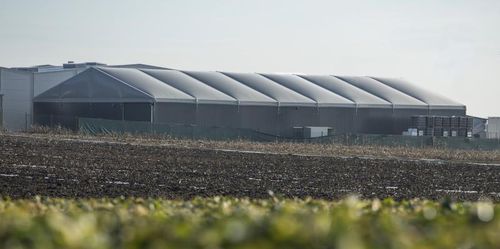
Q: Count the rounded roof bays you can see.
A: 8